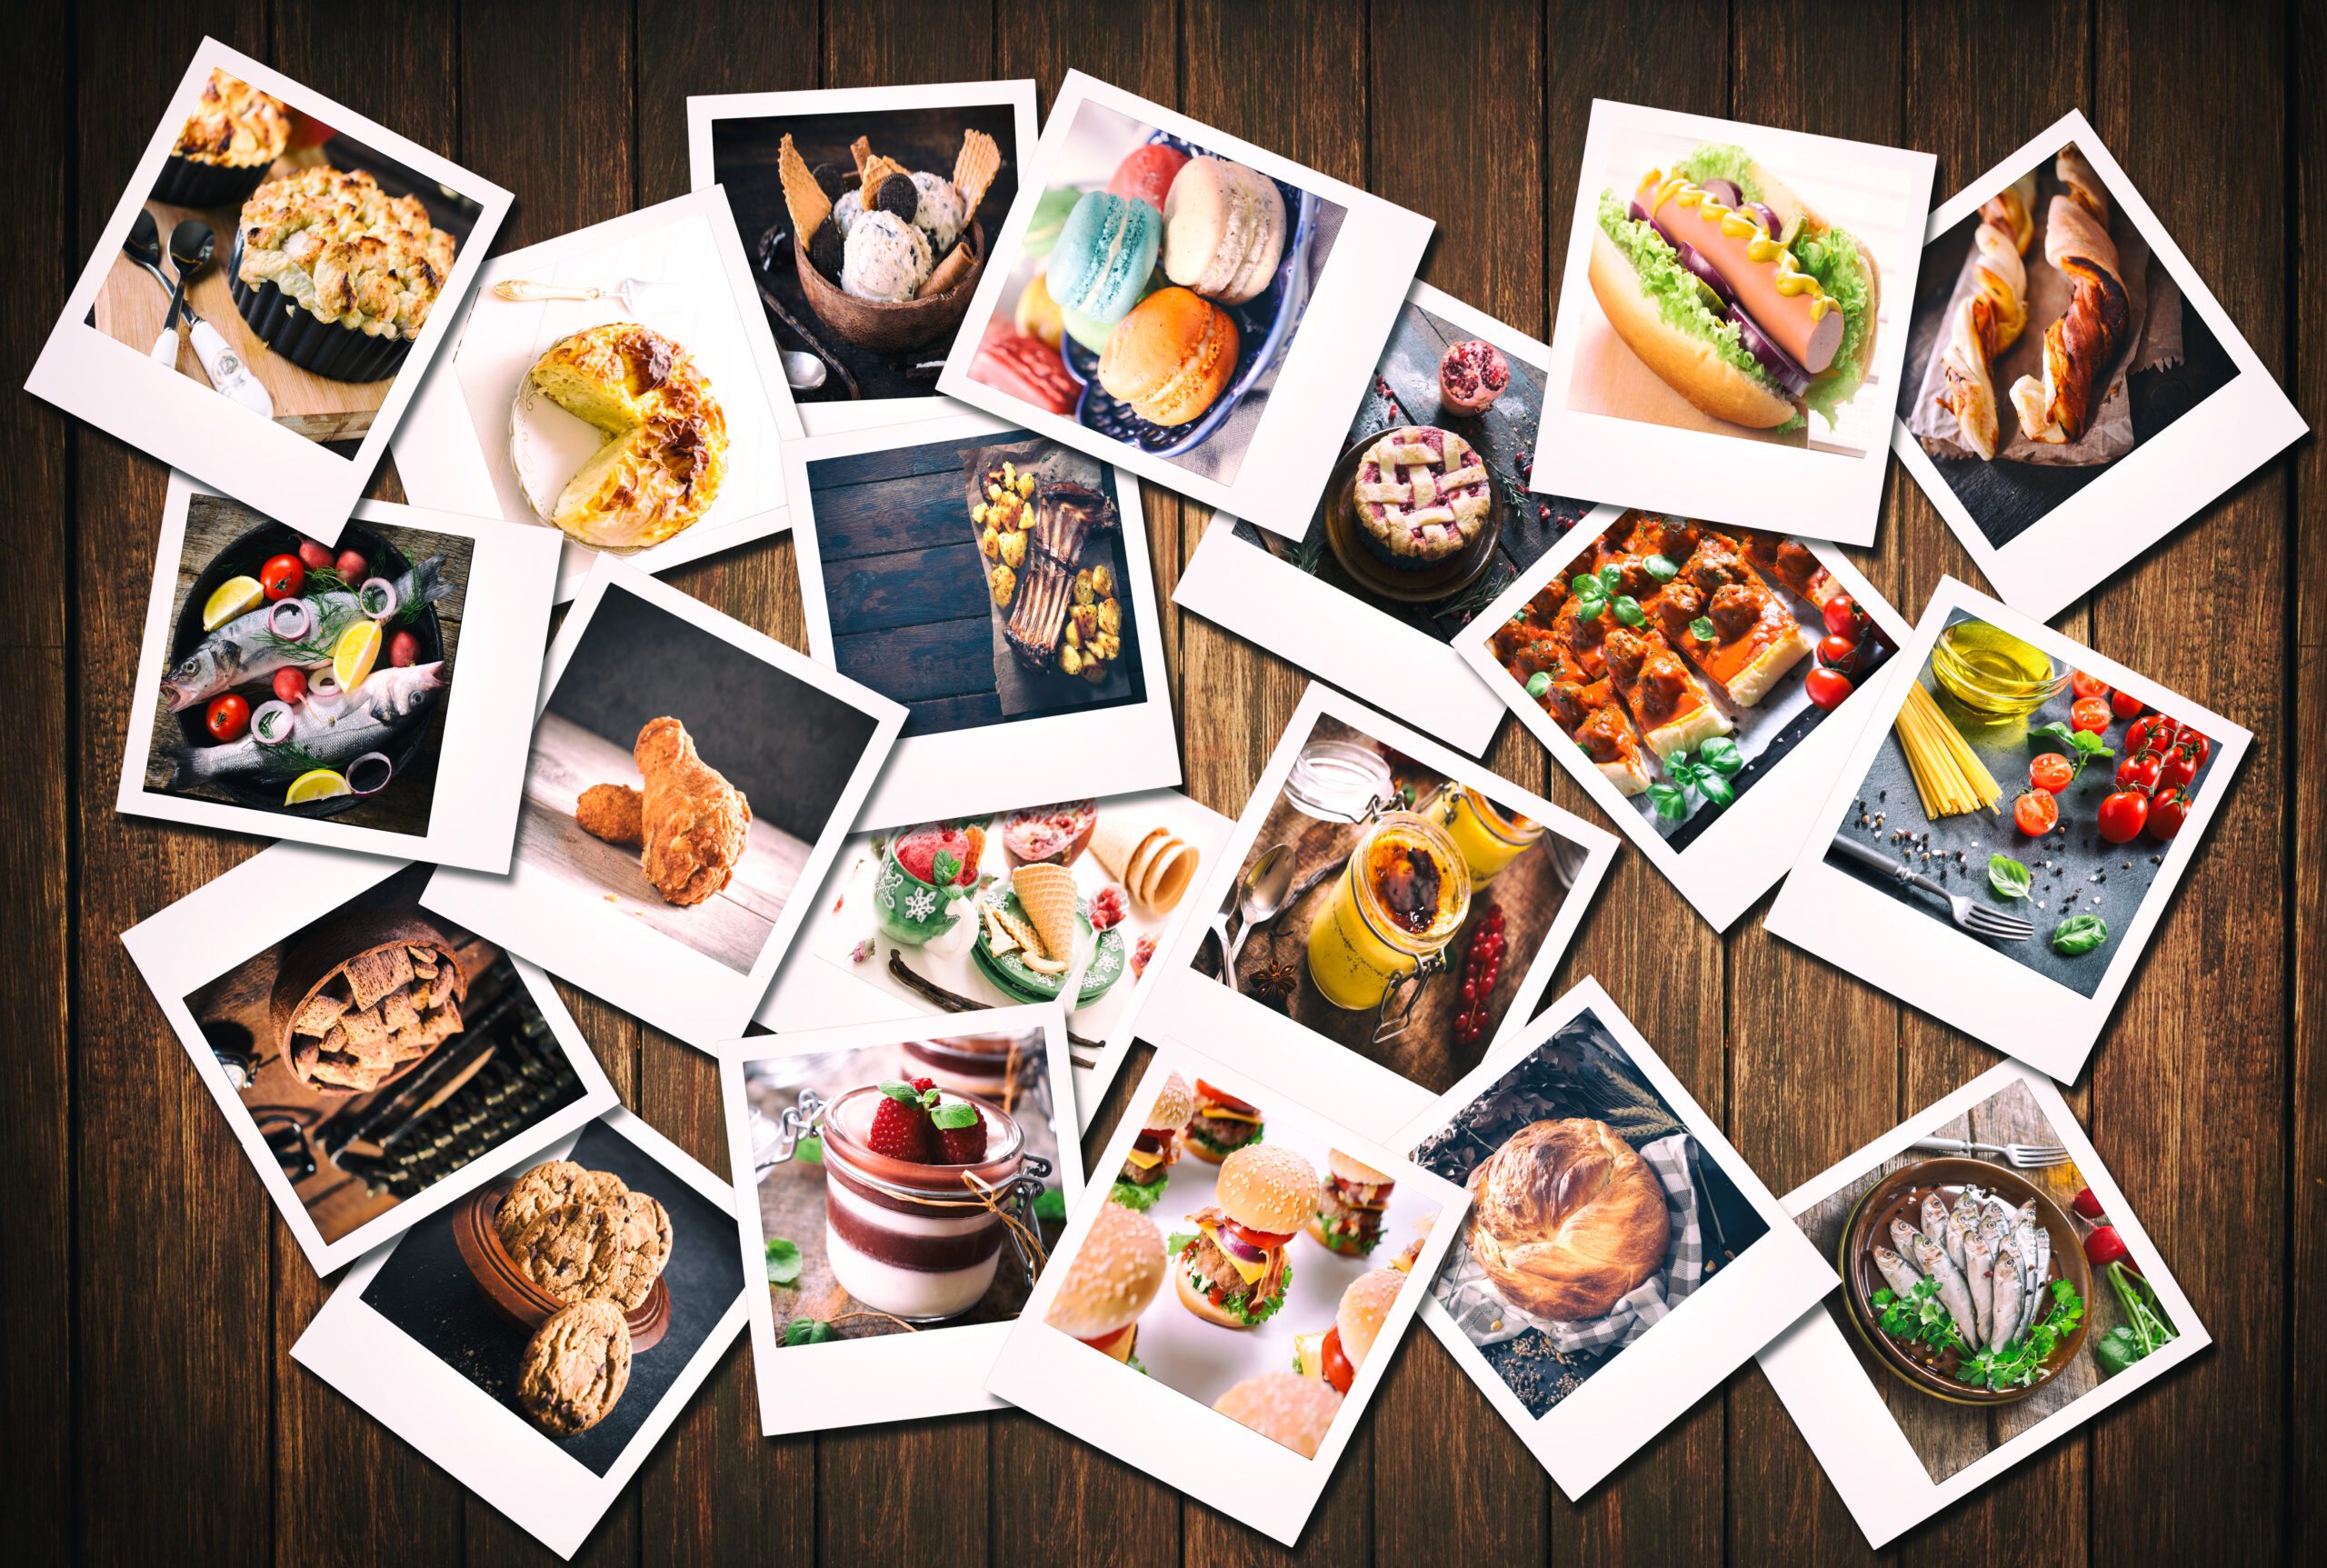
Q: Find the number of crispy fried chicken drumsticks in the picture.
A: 2